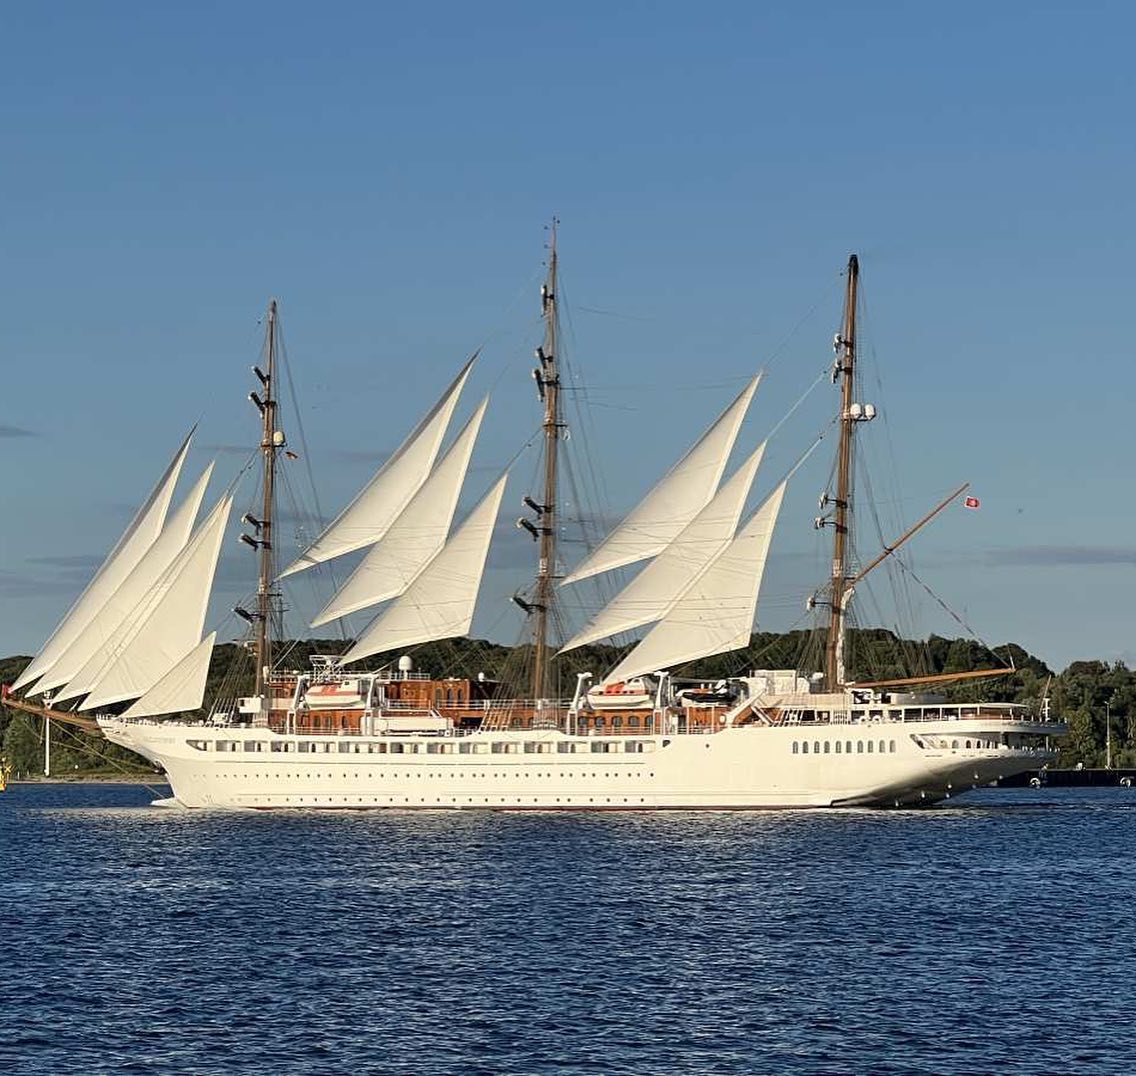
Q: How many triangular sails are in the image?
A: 11